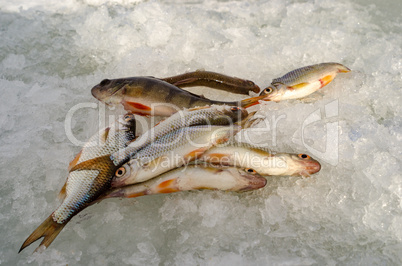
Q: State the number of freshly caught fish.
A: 8